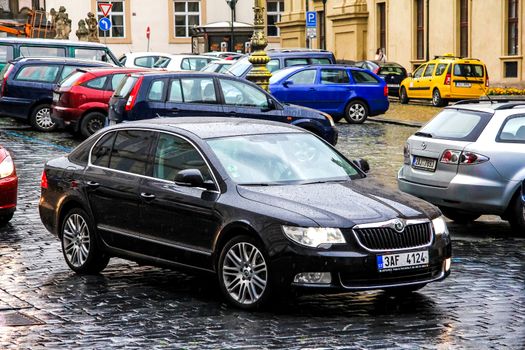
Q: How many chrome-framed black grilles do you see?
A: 1